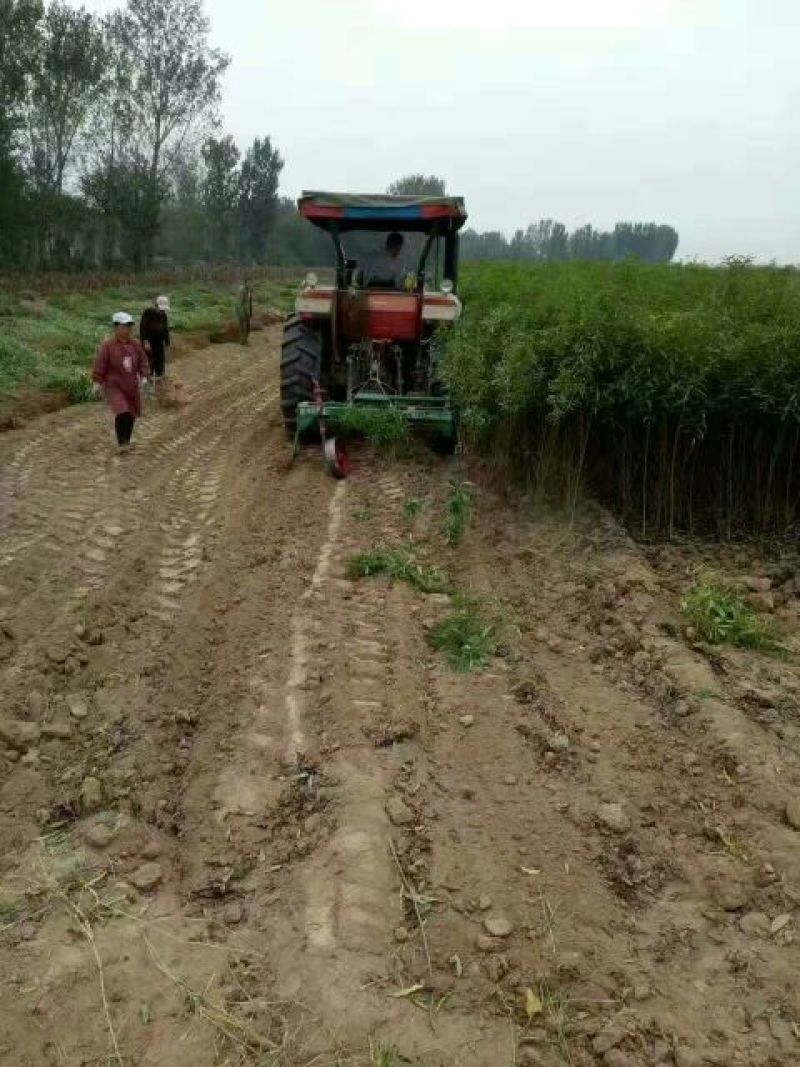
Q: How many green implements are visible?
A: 1